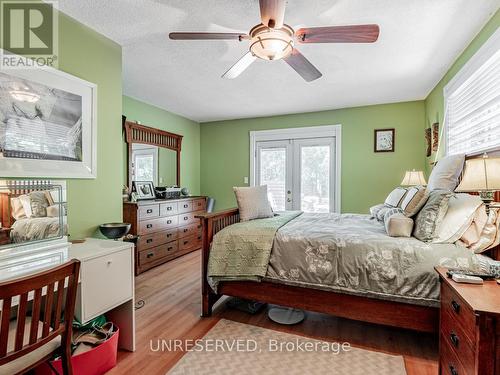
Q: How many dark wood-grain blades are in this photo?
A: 4